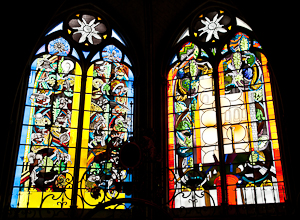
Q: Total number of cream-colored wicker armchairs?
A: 0